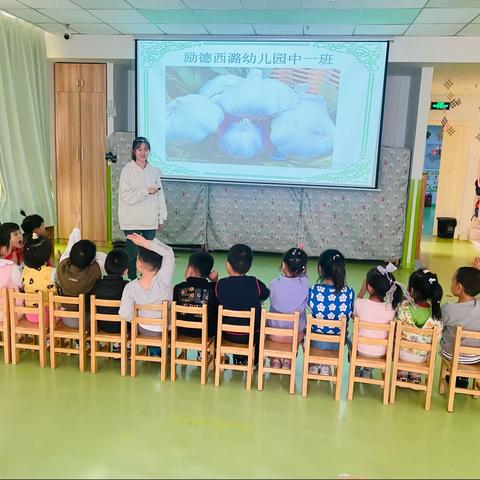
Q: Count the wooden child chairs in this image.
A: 12